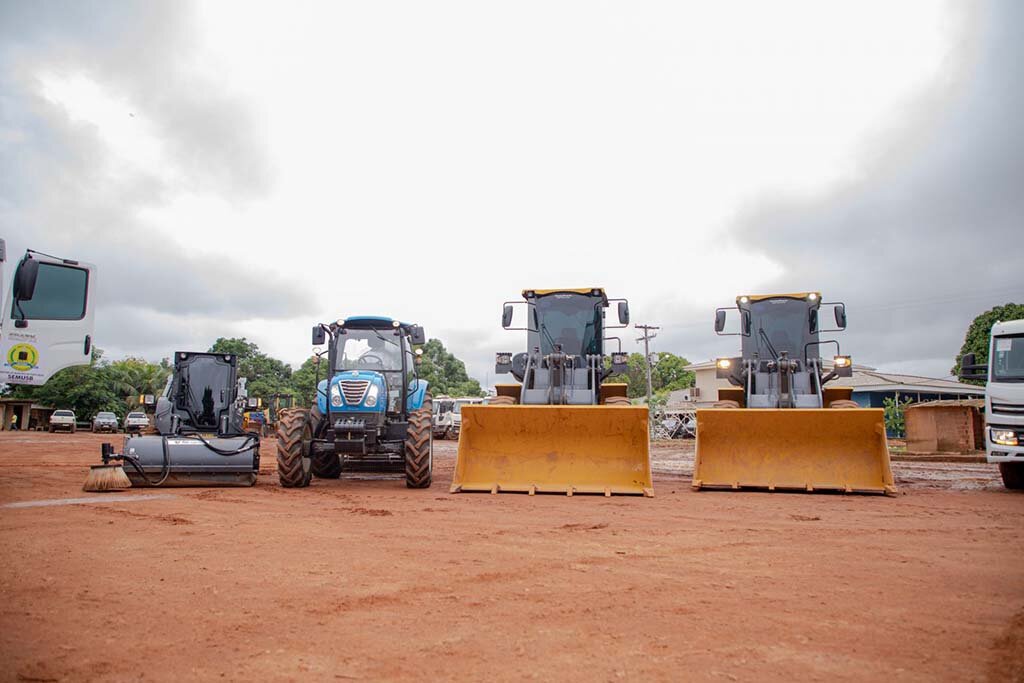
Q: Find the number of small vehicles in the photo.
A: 3